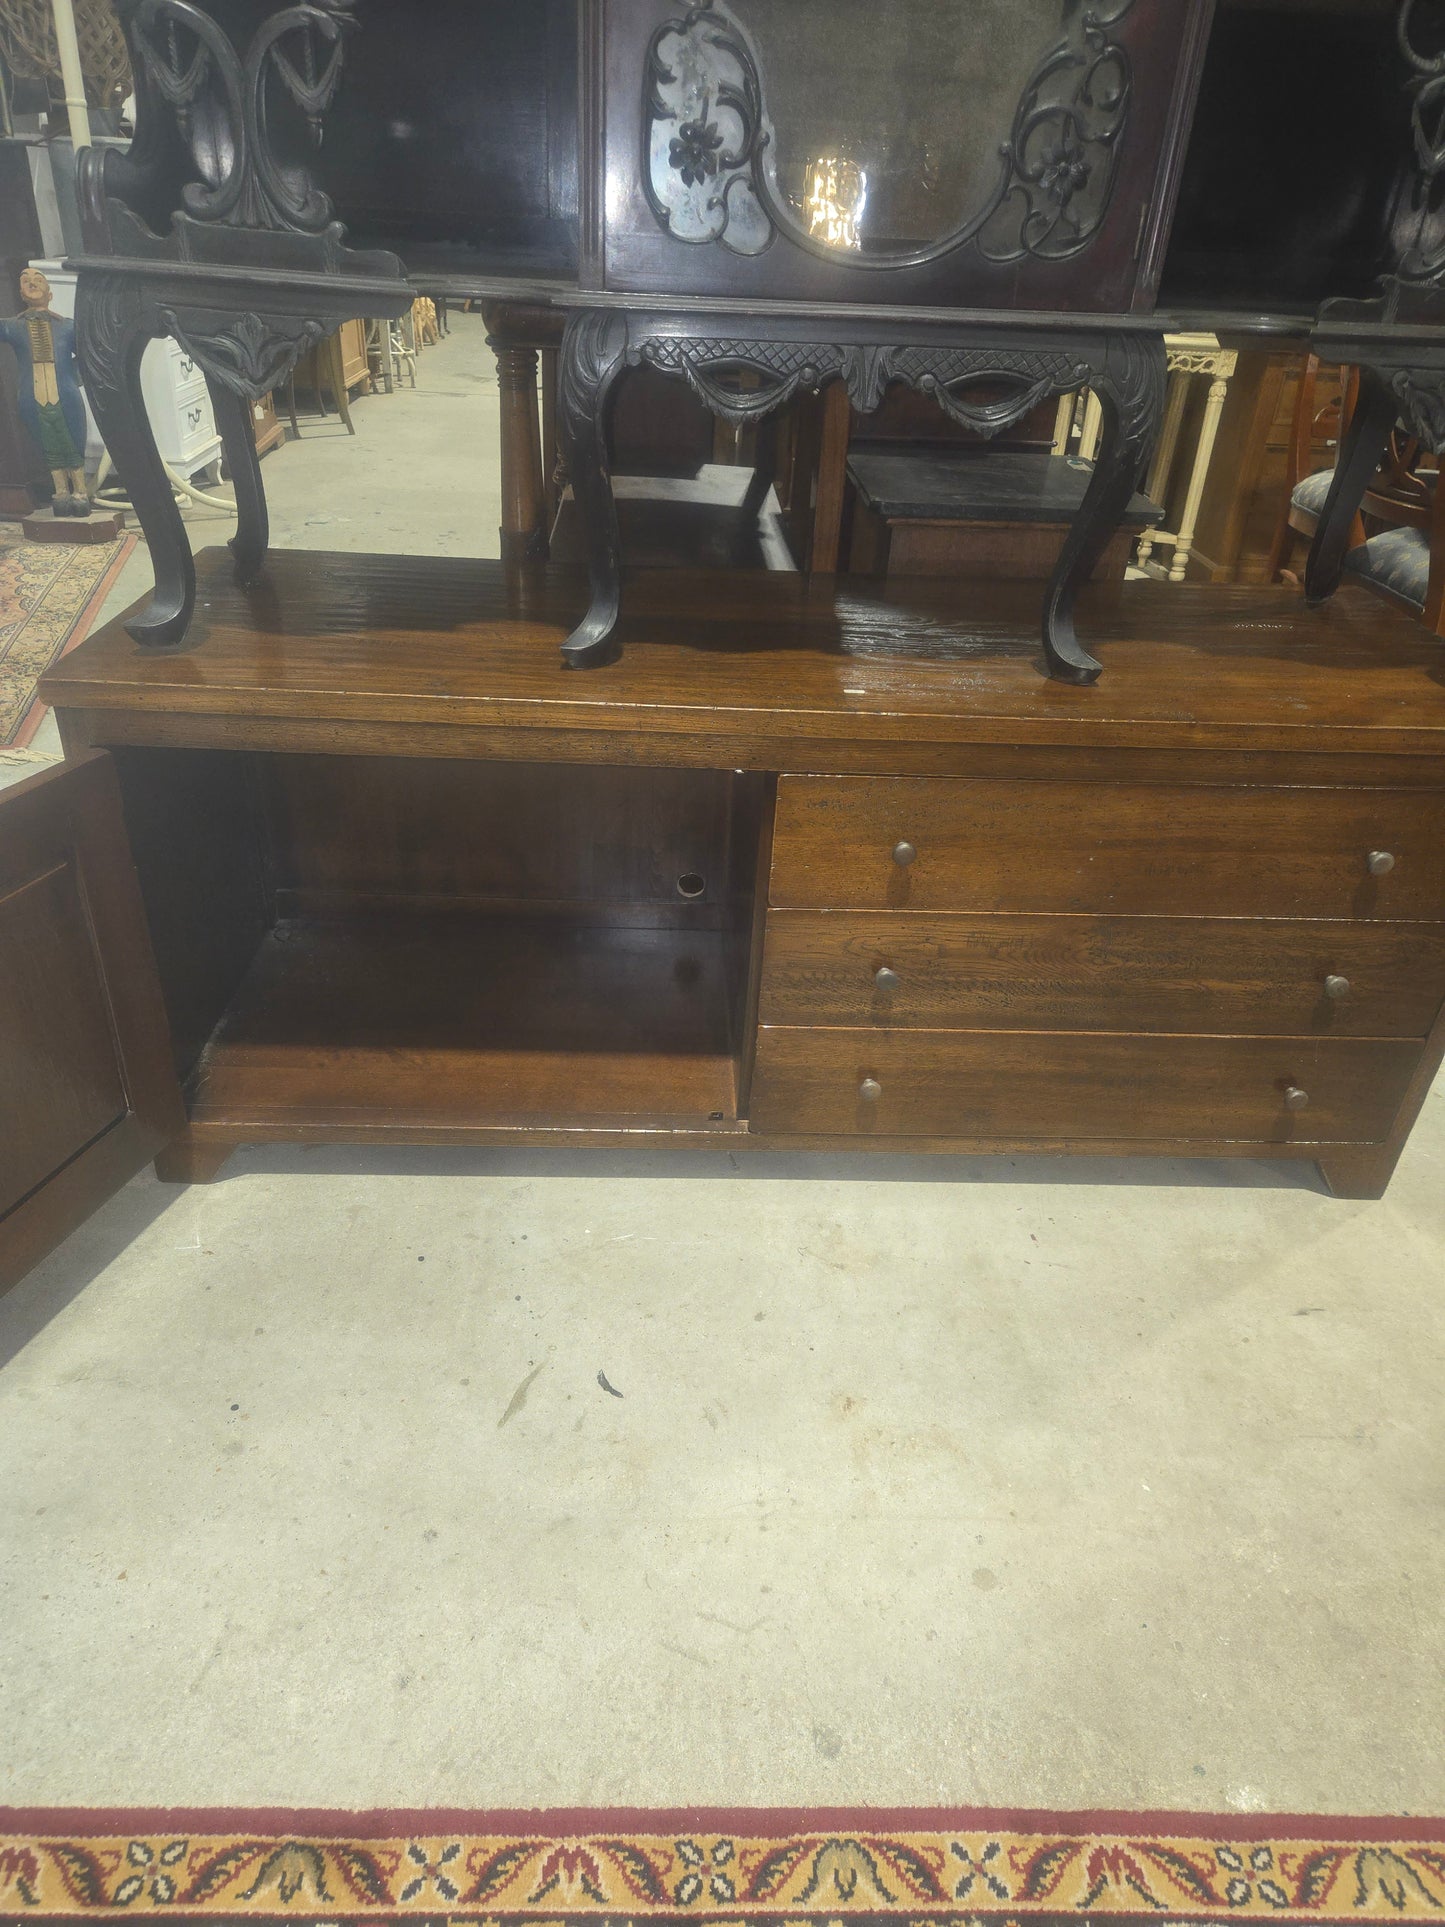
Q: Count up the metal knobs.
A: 6